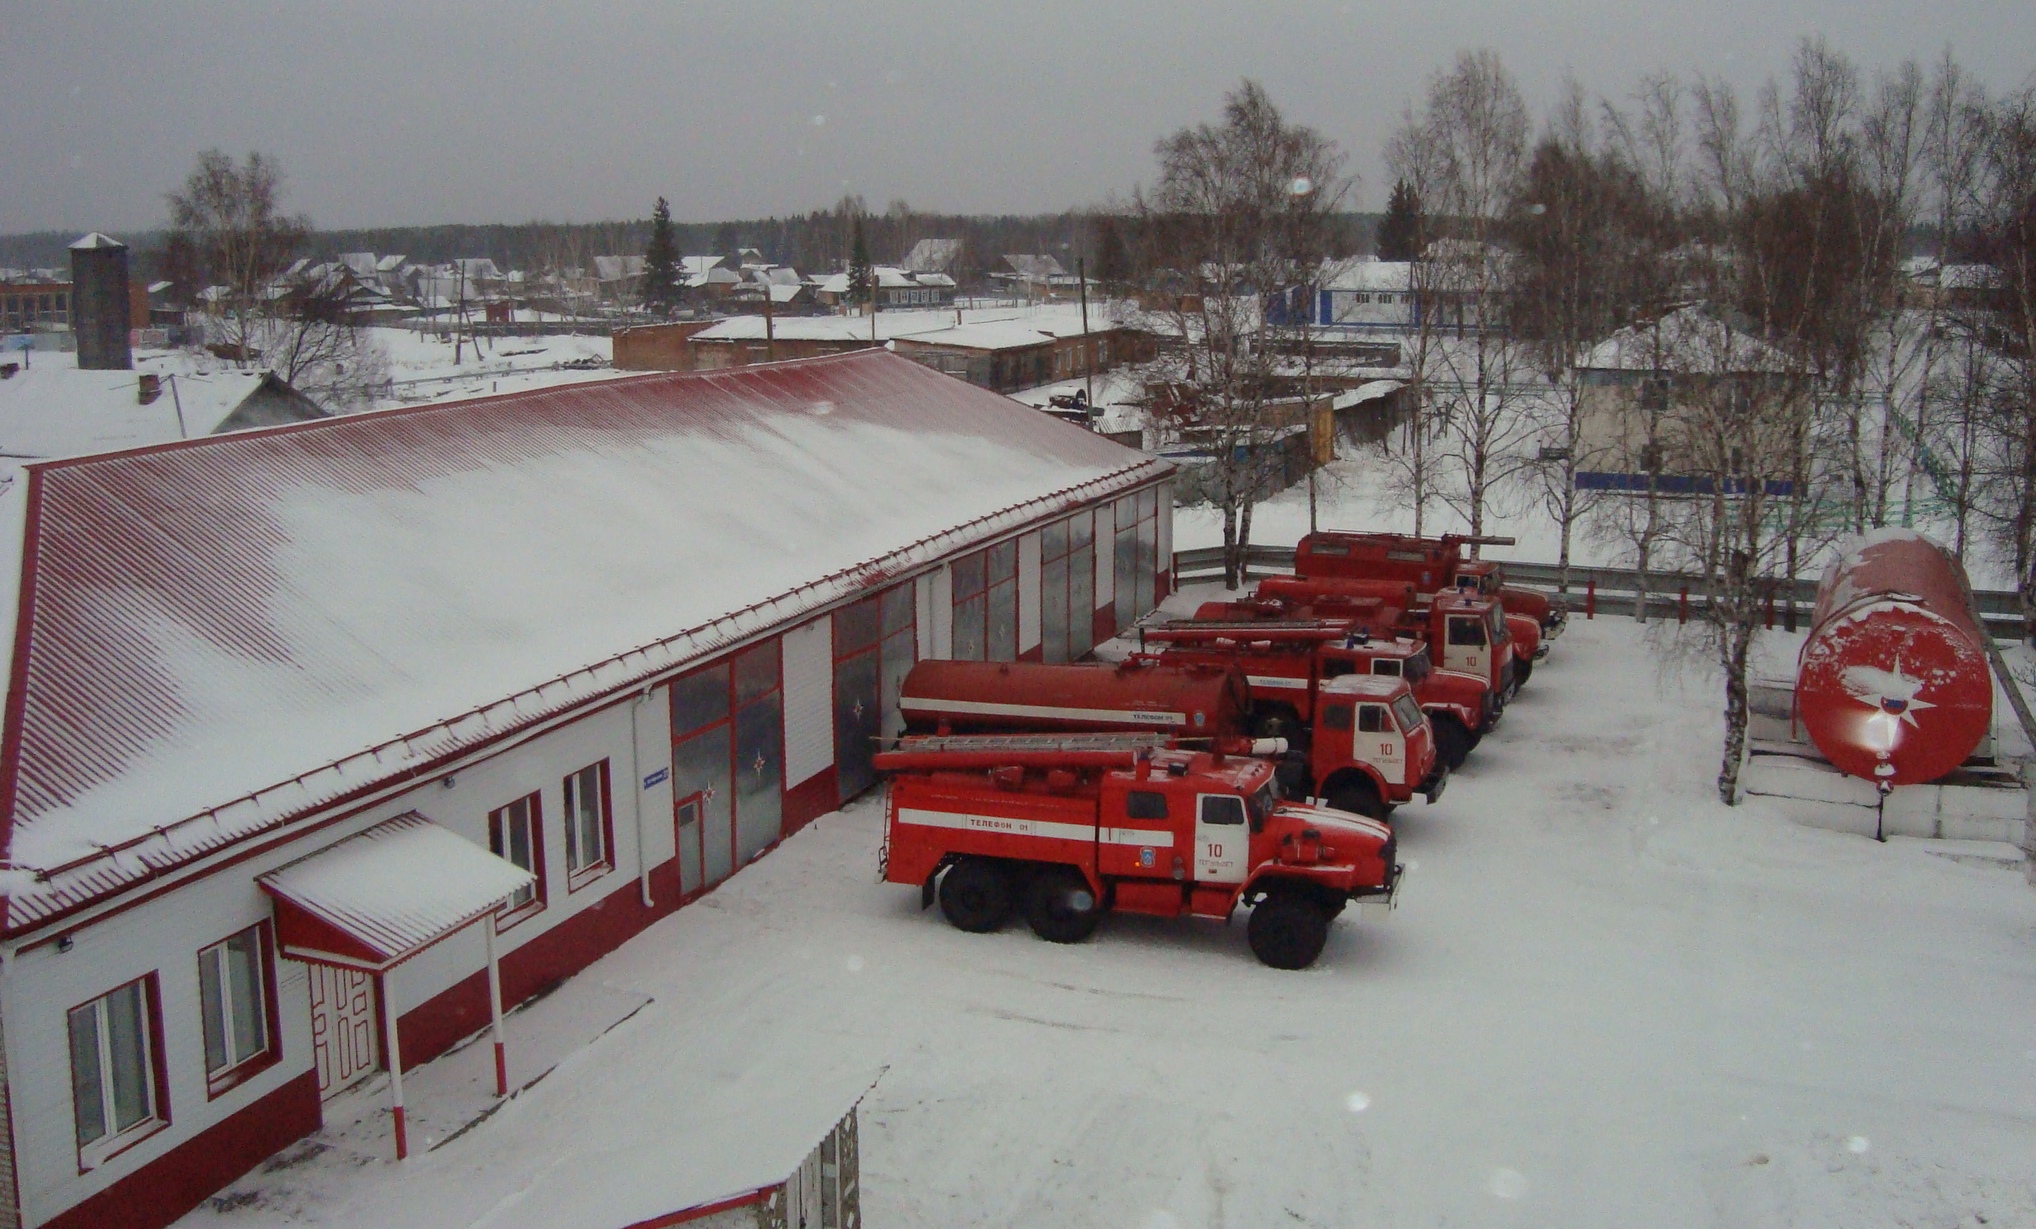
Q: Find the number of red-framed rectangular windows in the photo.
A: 4